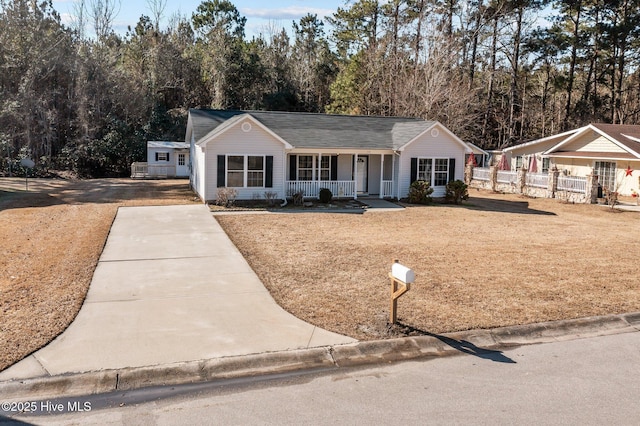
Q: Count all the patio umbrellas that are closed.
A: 3